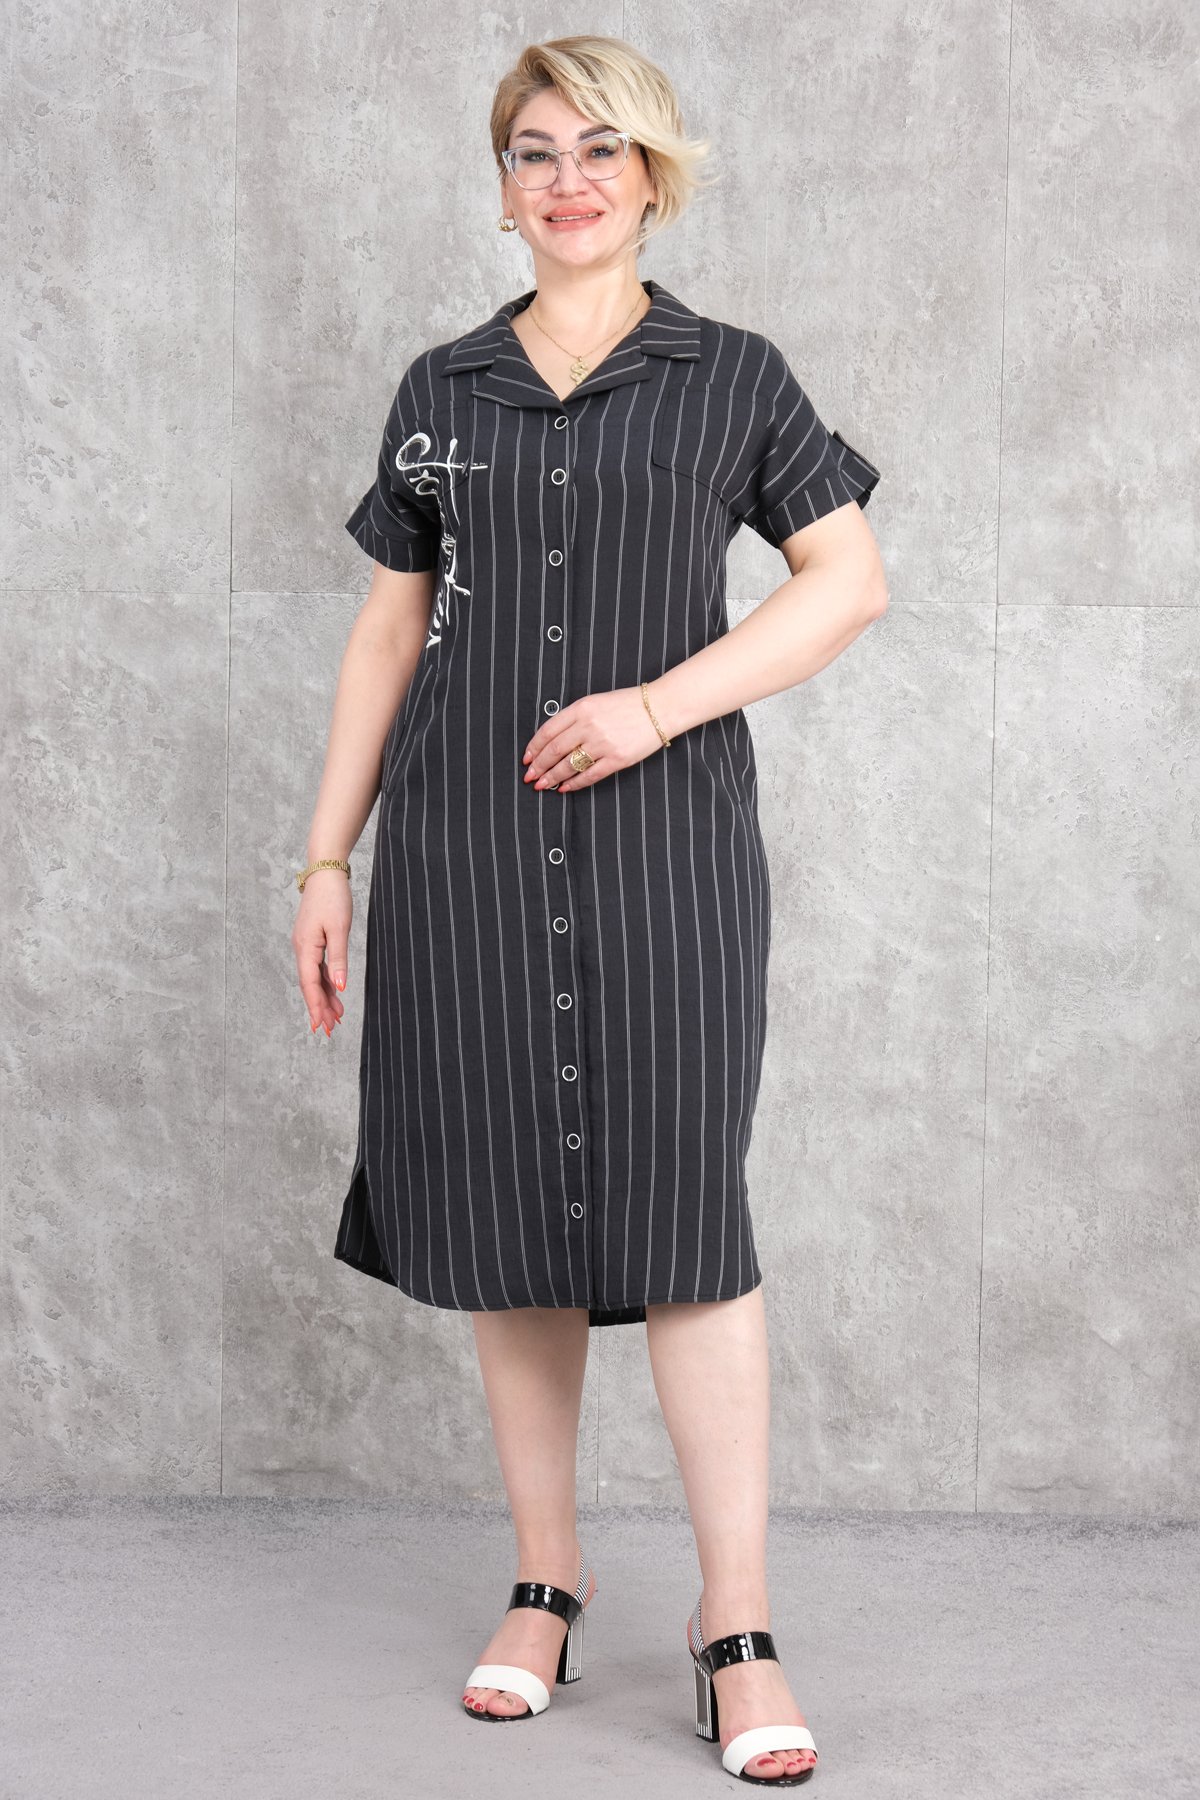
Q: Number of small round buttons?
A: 12